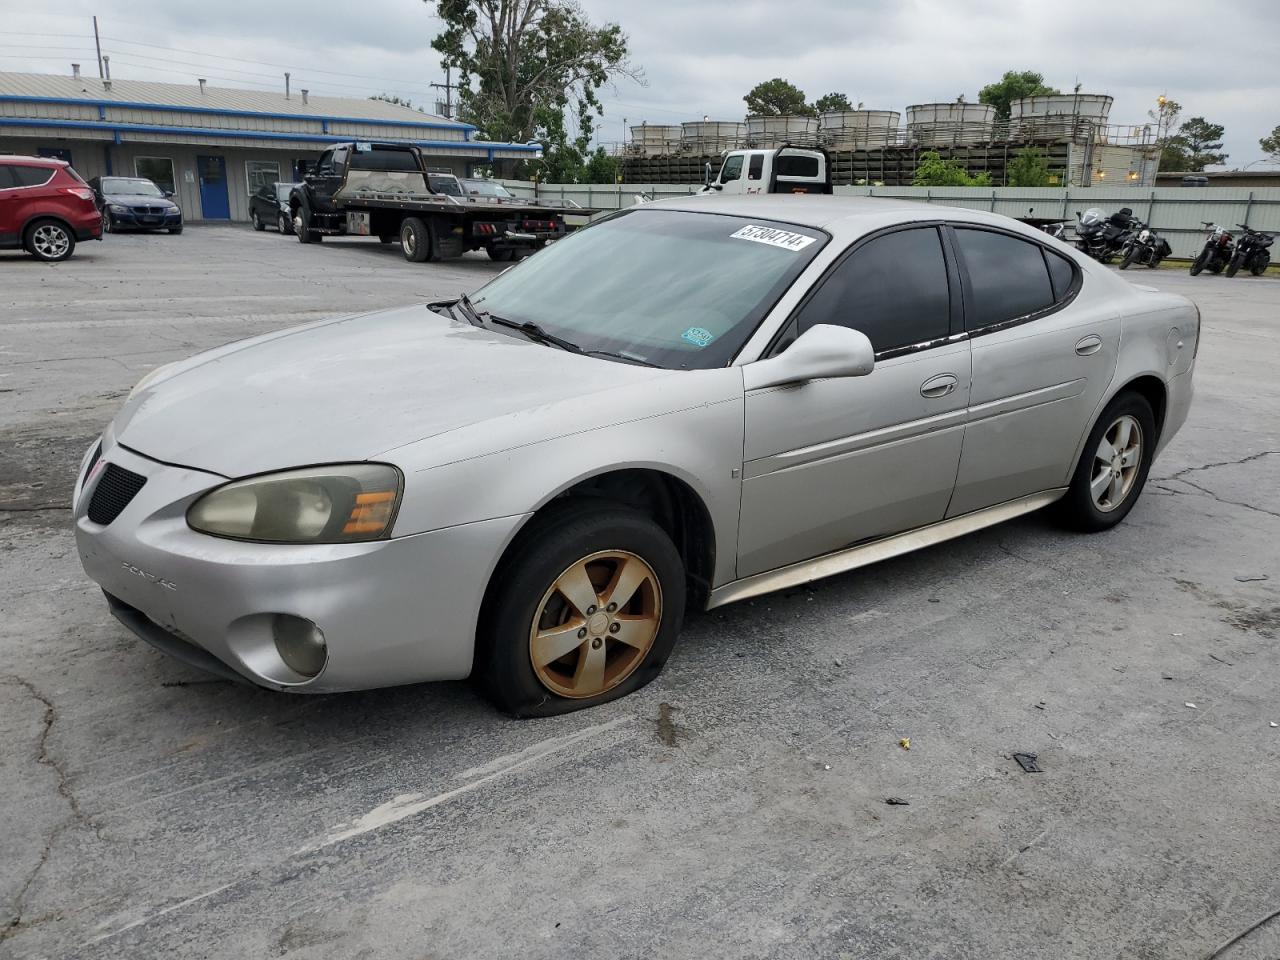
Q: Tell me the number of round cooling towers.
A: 6